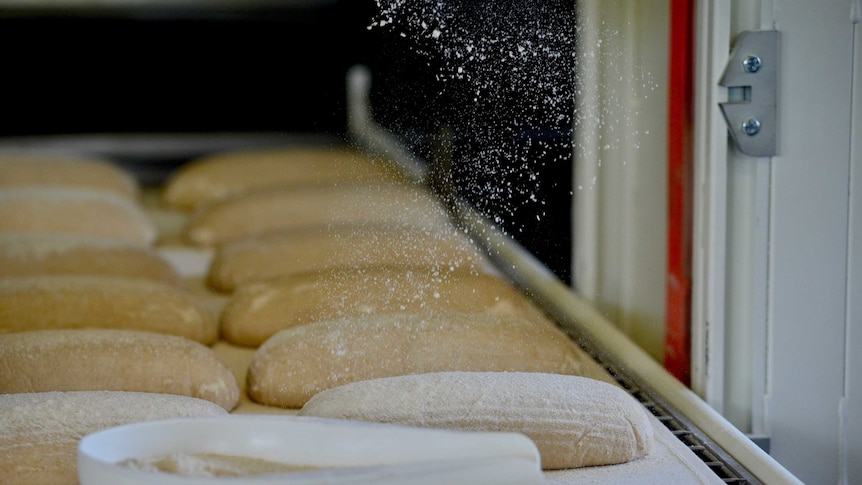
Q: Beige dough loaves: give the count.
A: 12